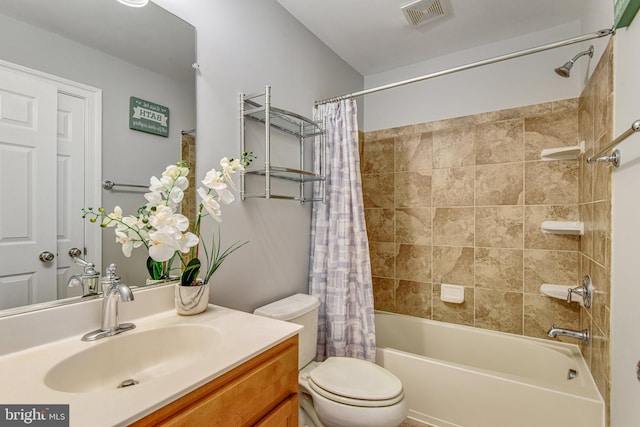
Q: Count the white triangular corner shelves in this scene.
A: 3